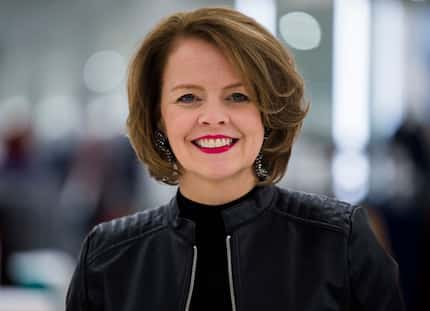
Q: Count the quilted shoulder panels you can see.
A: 2